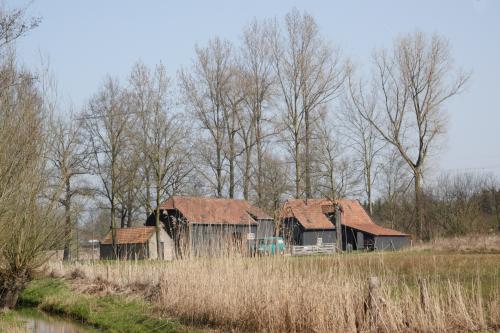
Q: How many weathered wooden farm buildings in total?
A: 3